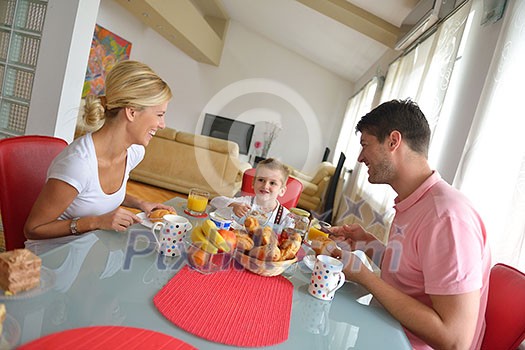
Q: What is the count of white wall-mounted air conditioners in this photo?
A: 1